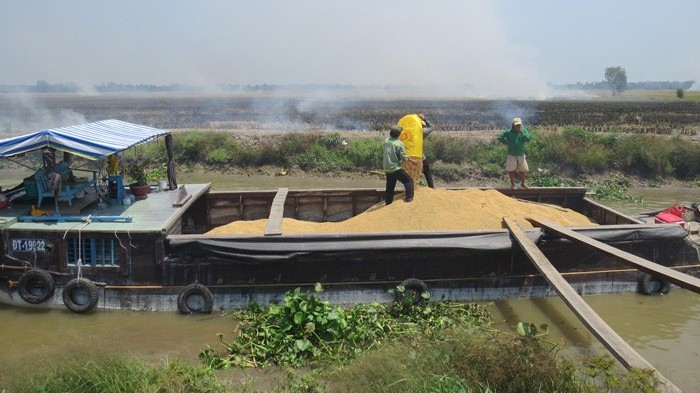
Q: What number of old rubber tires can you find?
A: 5